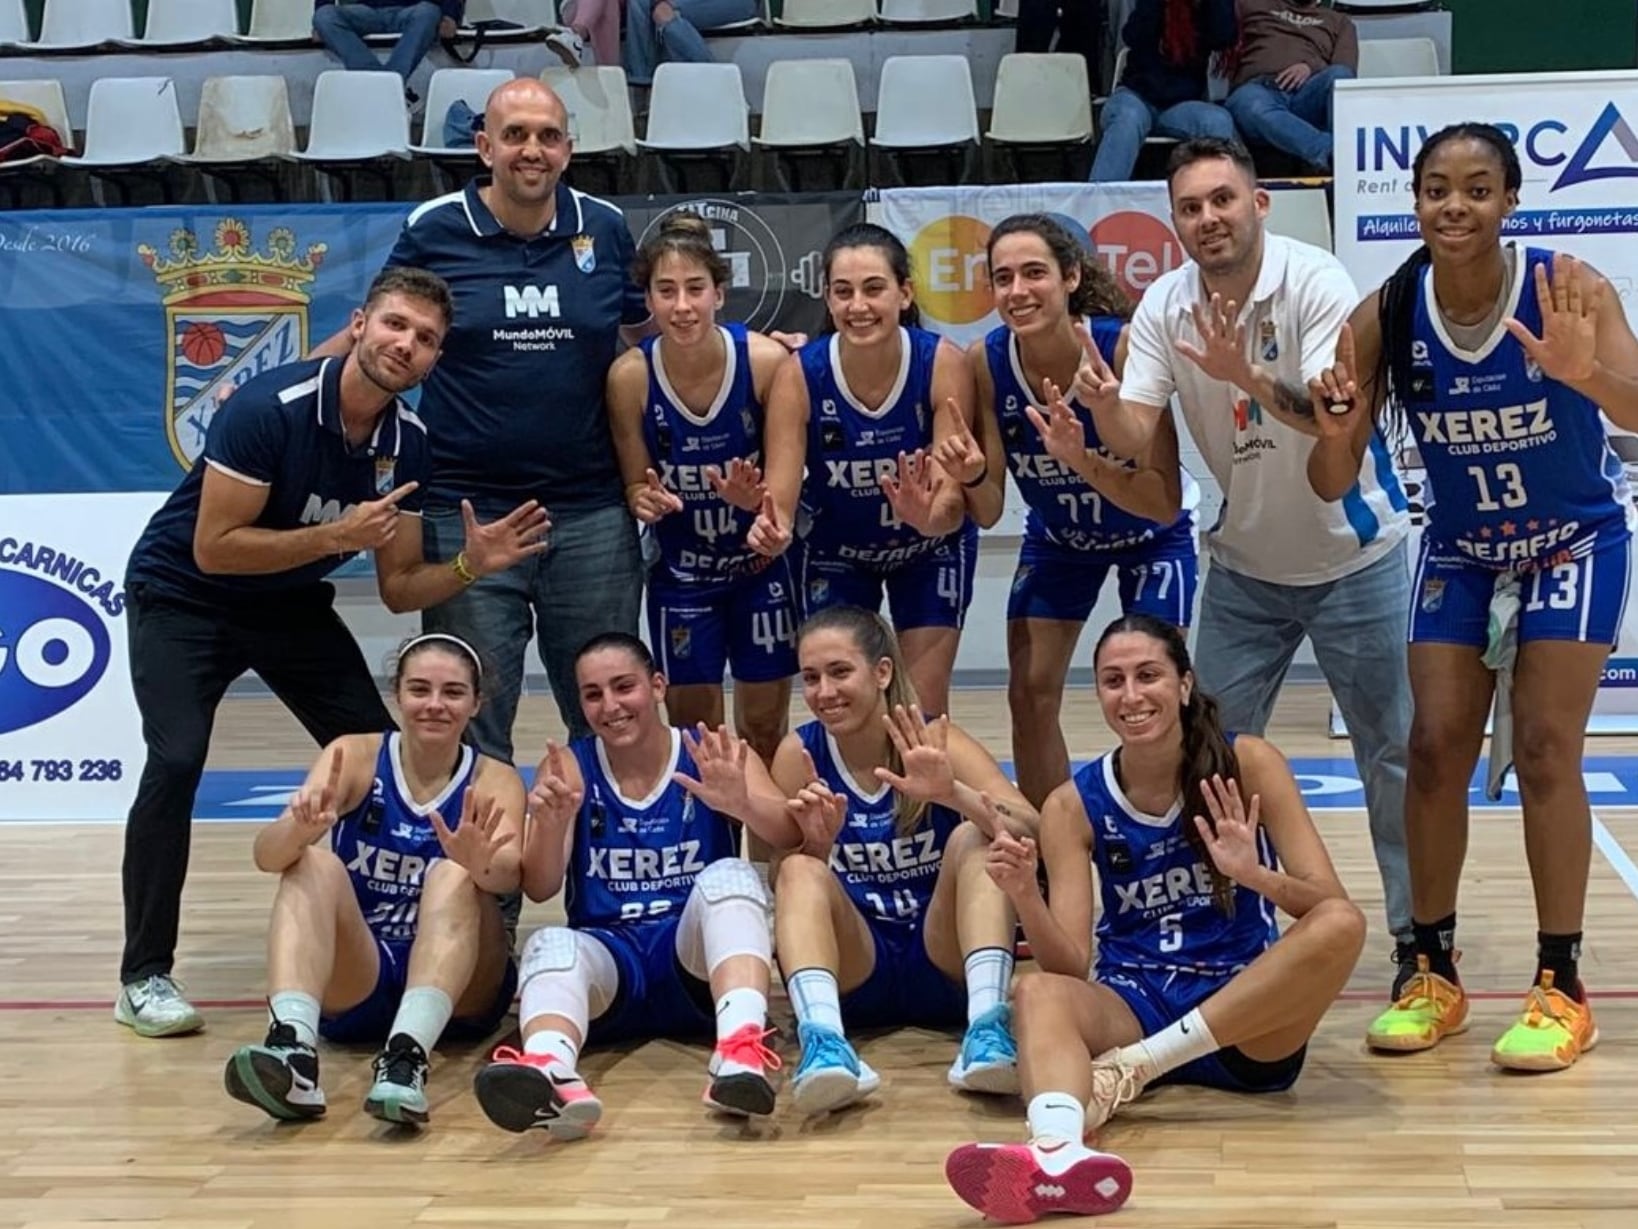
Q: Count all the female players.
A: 8